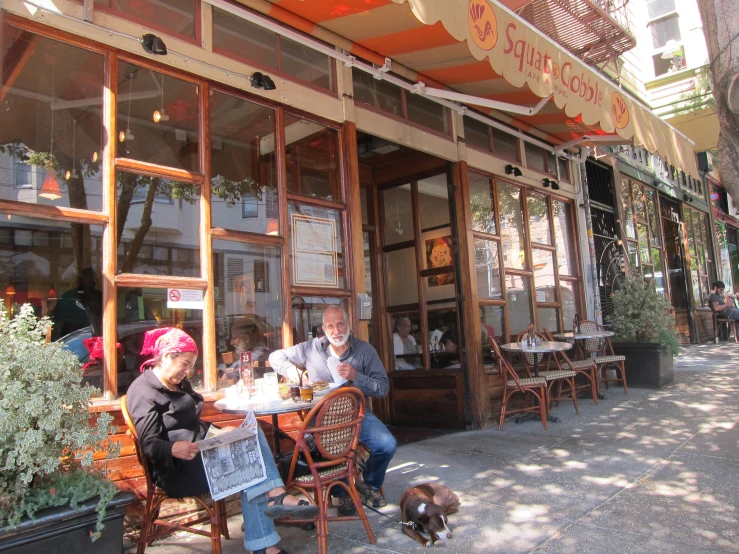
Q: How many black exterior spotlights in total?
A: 4